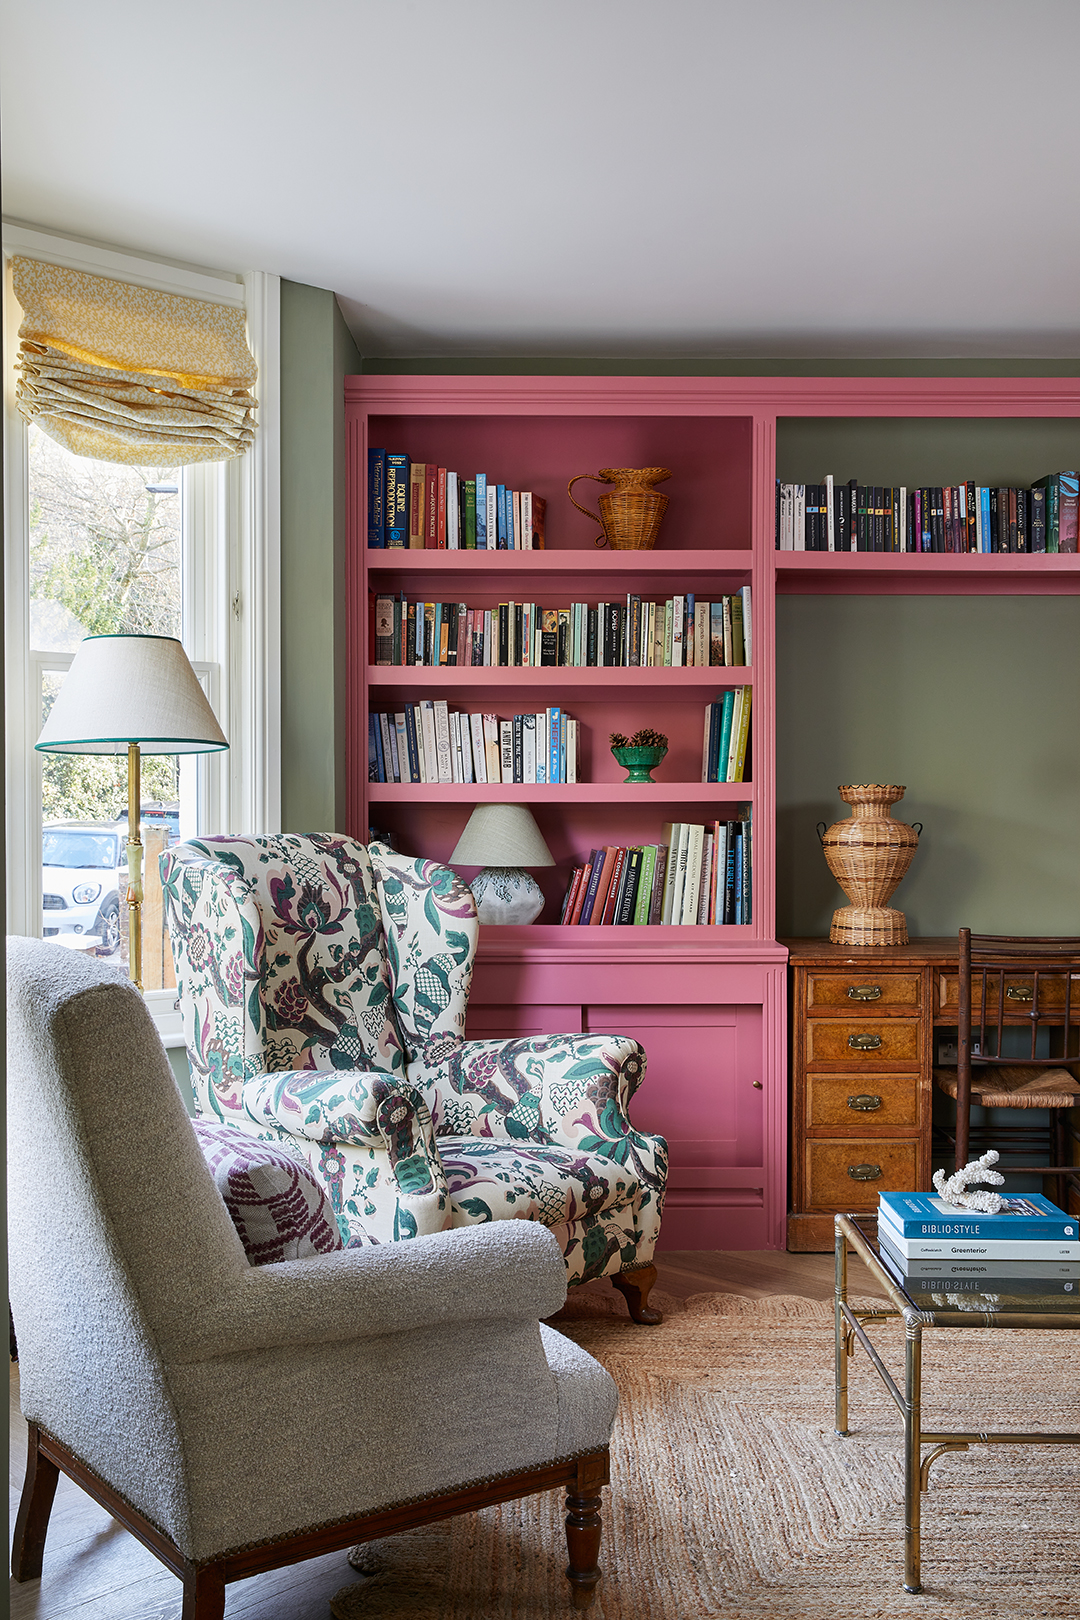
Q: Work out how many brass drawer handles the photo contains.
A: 5